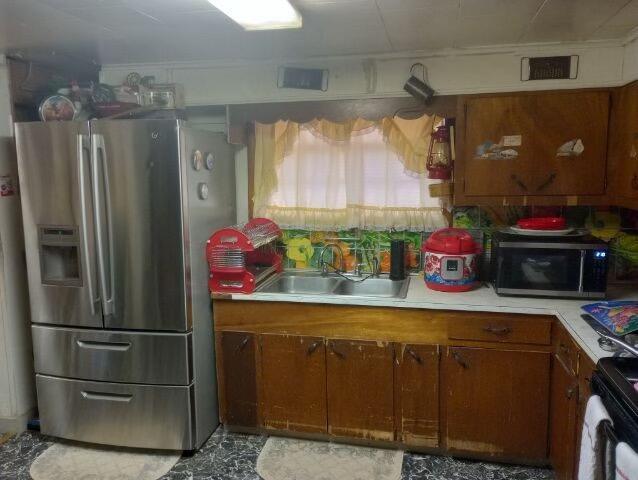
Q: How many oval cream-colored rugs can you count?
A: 2